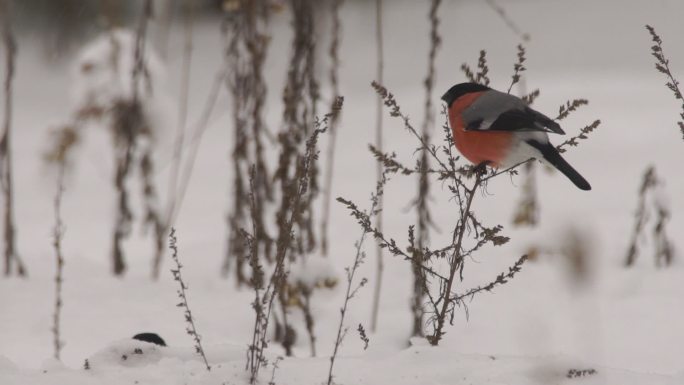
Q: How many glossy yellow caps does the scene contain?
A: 0